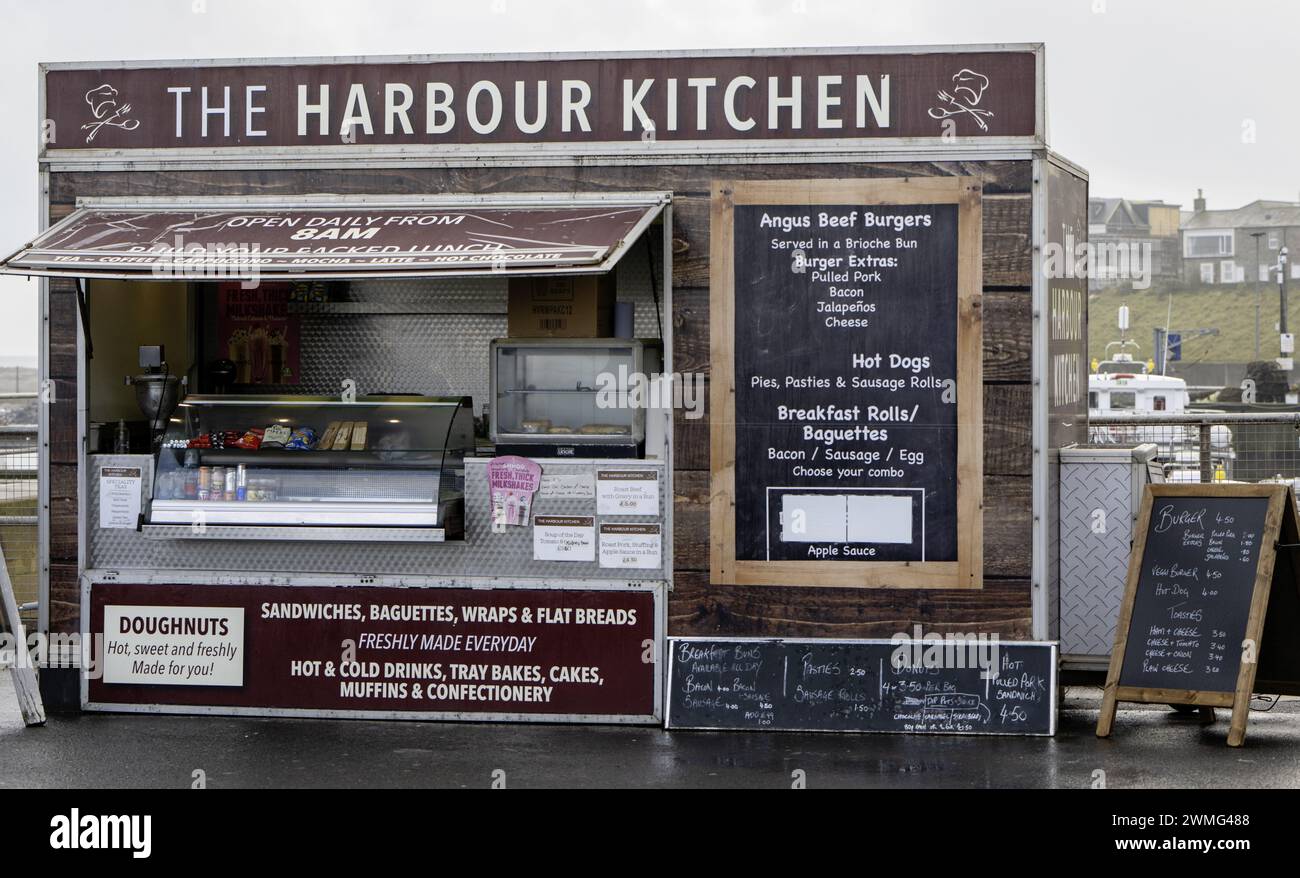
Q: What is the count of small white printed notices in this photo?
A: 4